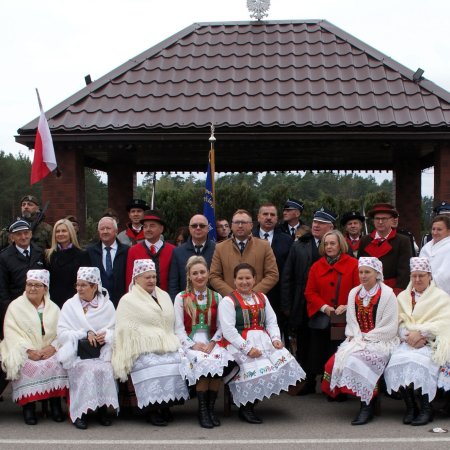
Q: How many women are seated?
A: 7